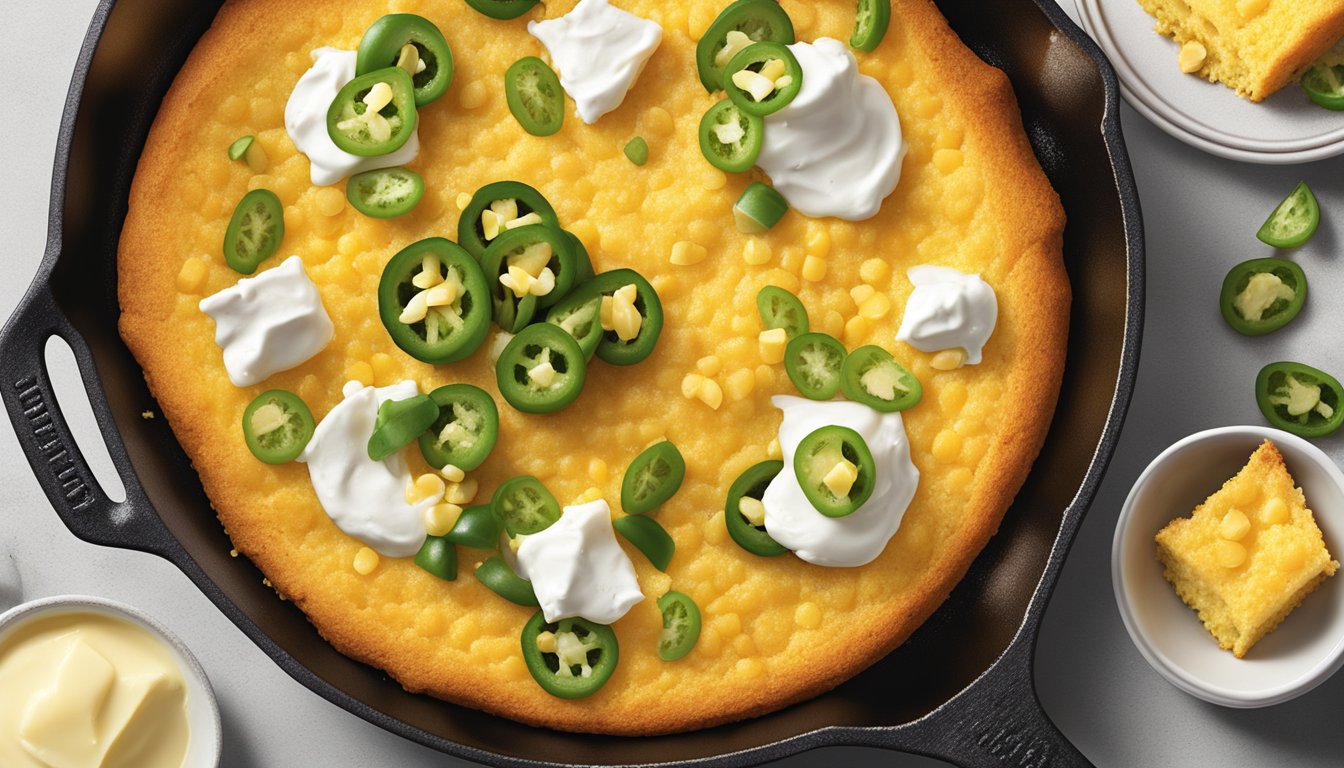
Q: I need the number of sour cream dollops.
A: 8